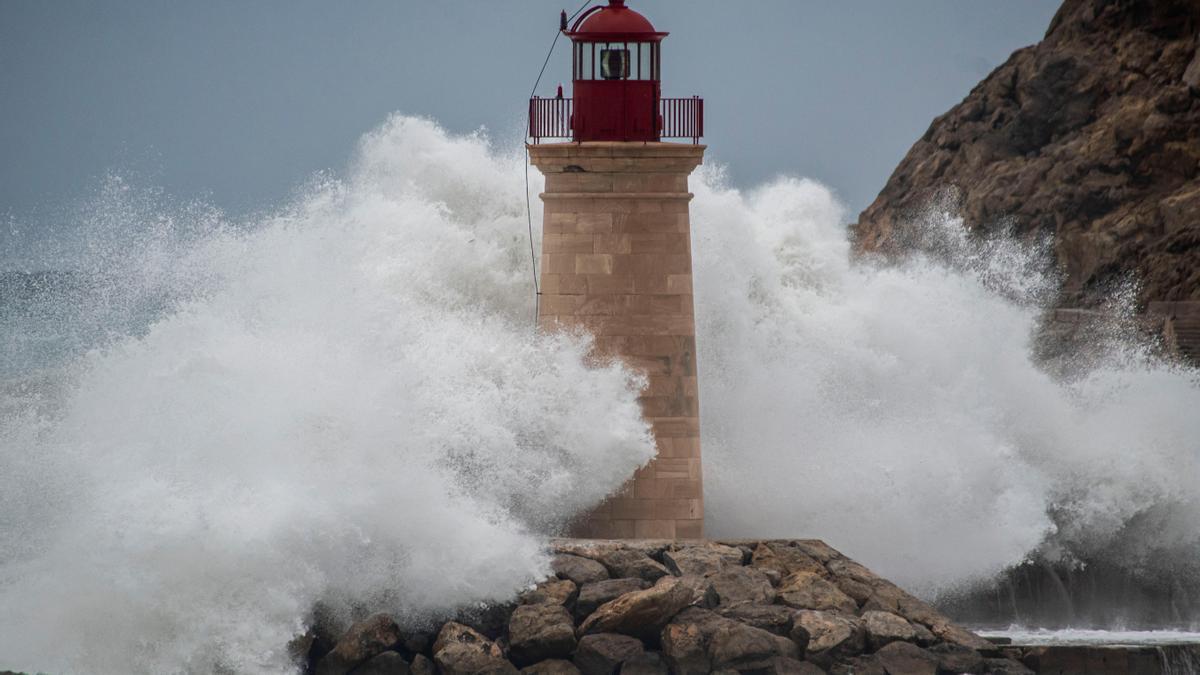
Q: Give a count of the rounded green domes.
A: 0